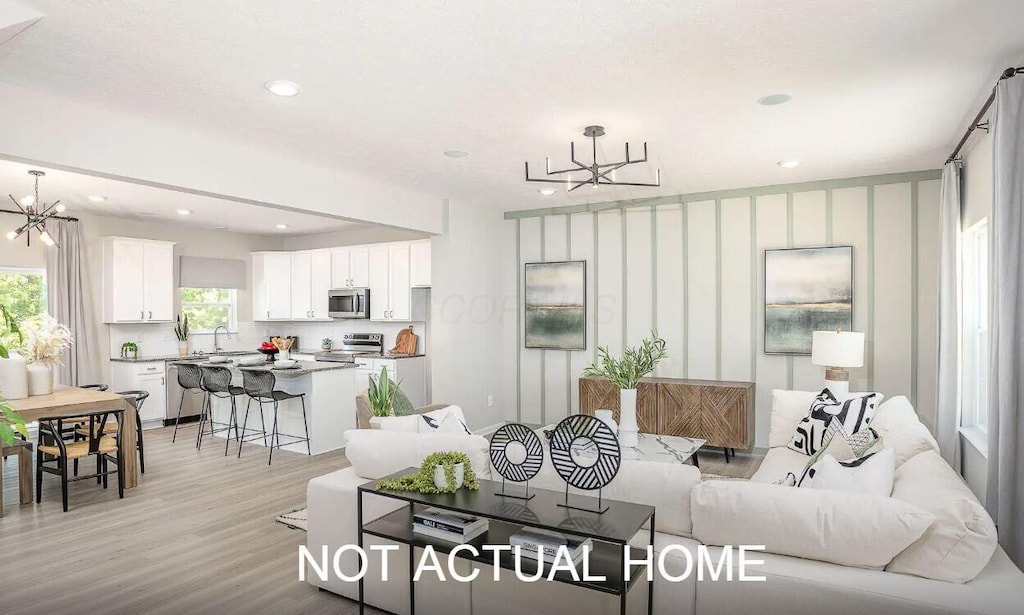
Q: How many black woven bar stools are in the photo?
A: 3